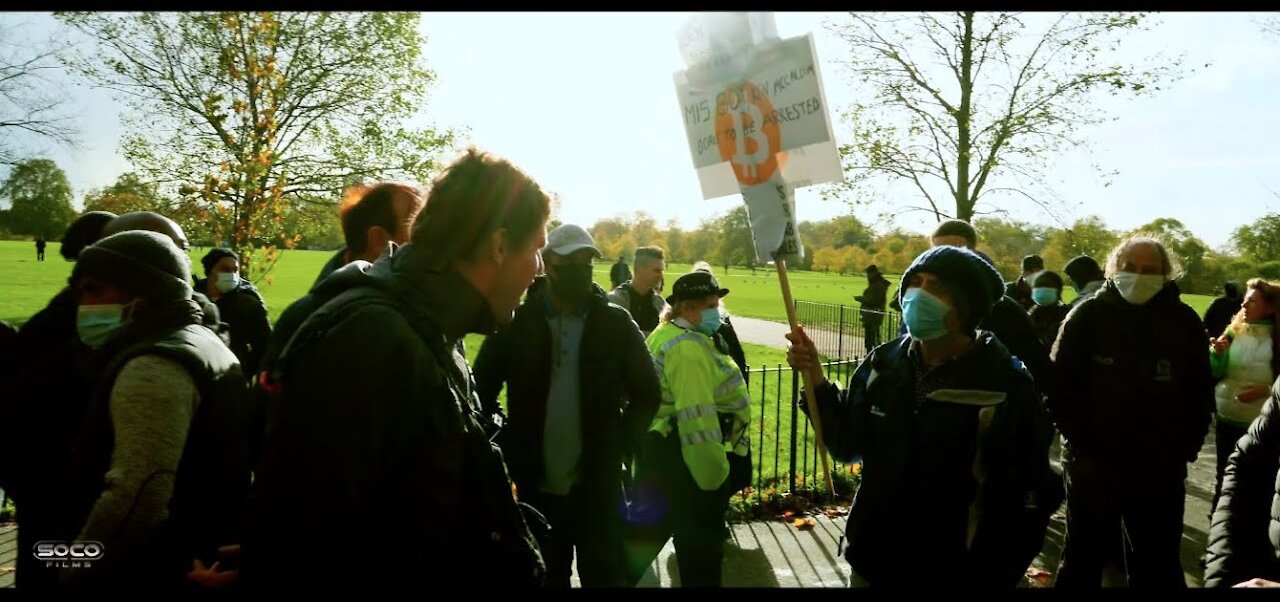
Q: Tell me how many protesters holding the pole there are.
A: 1